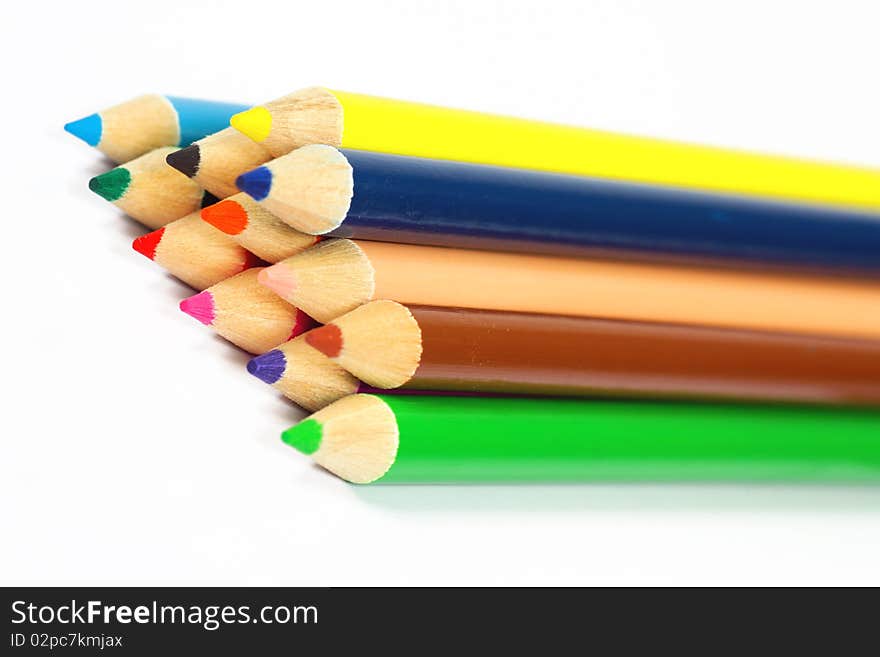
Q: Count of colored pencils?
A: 12